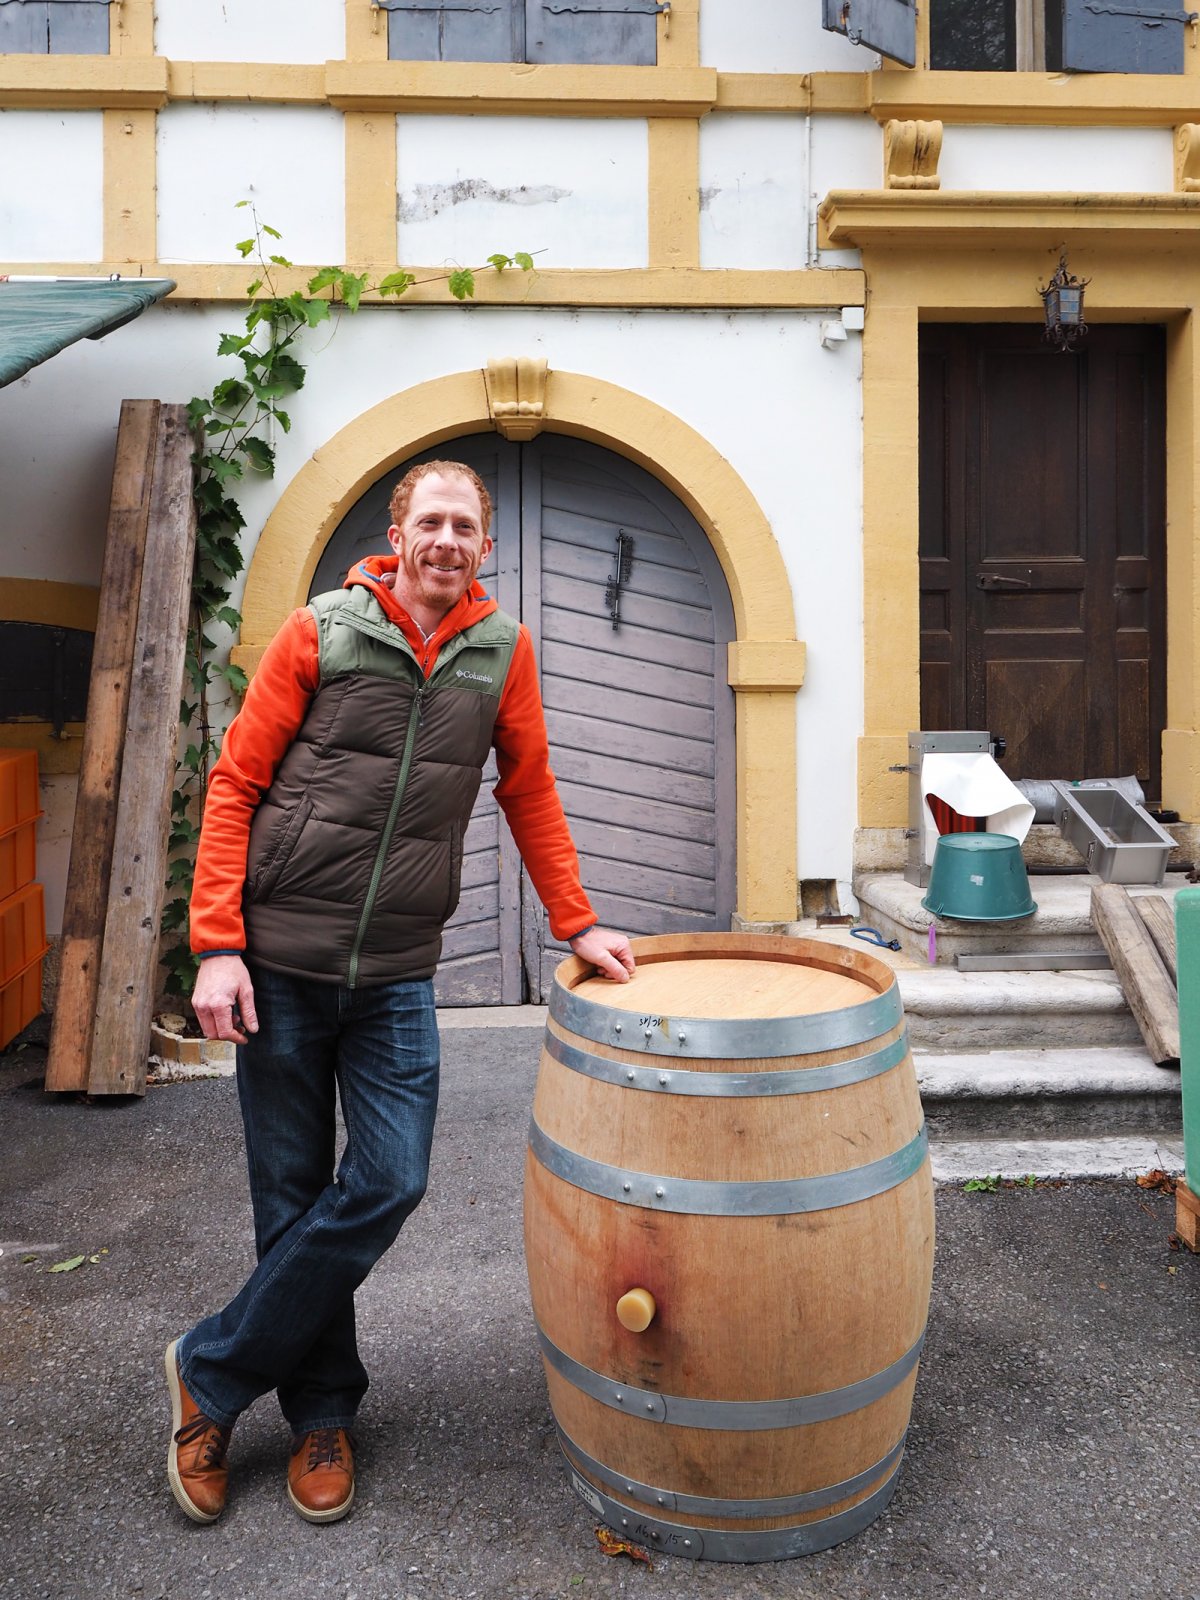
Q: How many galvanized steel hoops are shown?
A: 6